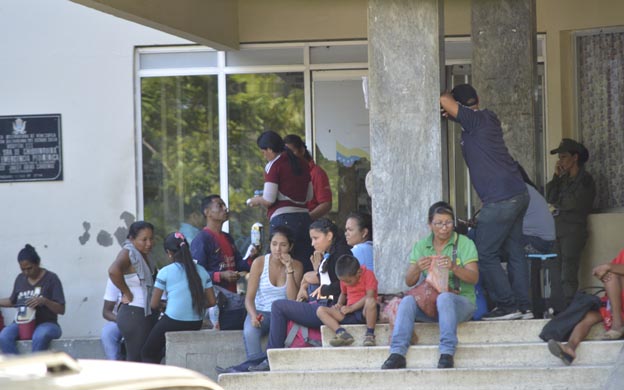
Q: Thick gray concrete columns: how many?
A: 2